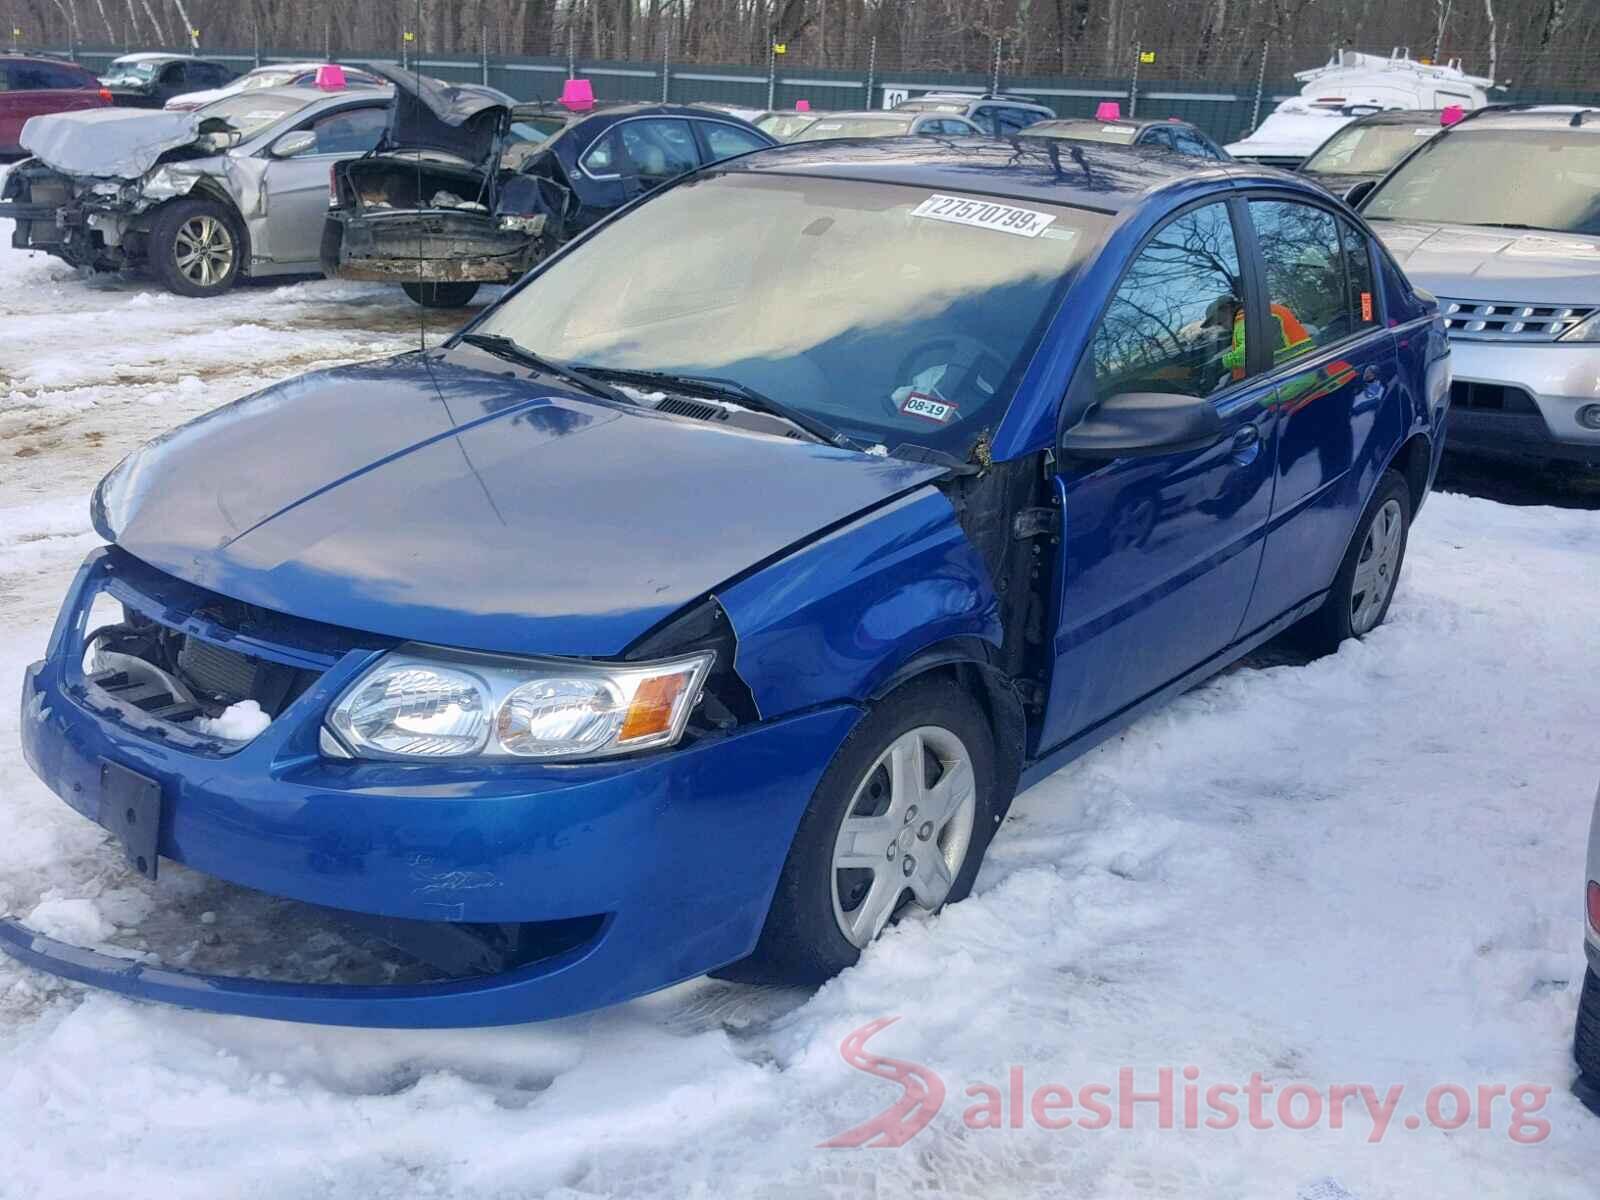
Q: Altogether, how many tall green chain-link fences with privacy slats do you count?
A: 1